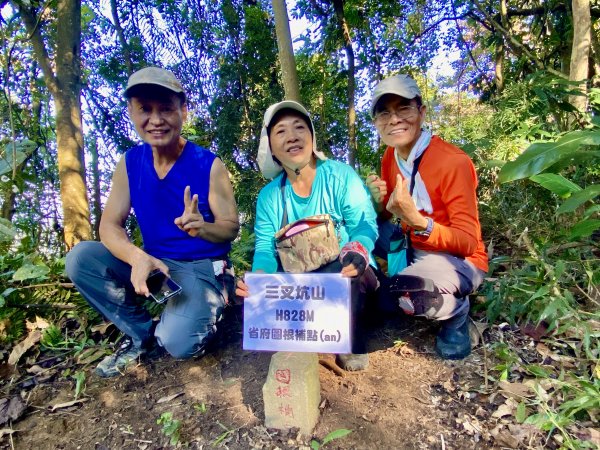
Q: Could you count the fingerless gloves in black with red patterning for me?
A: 1